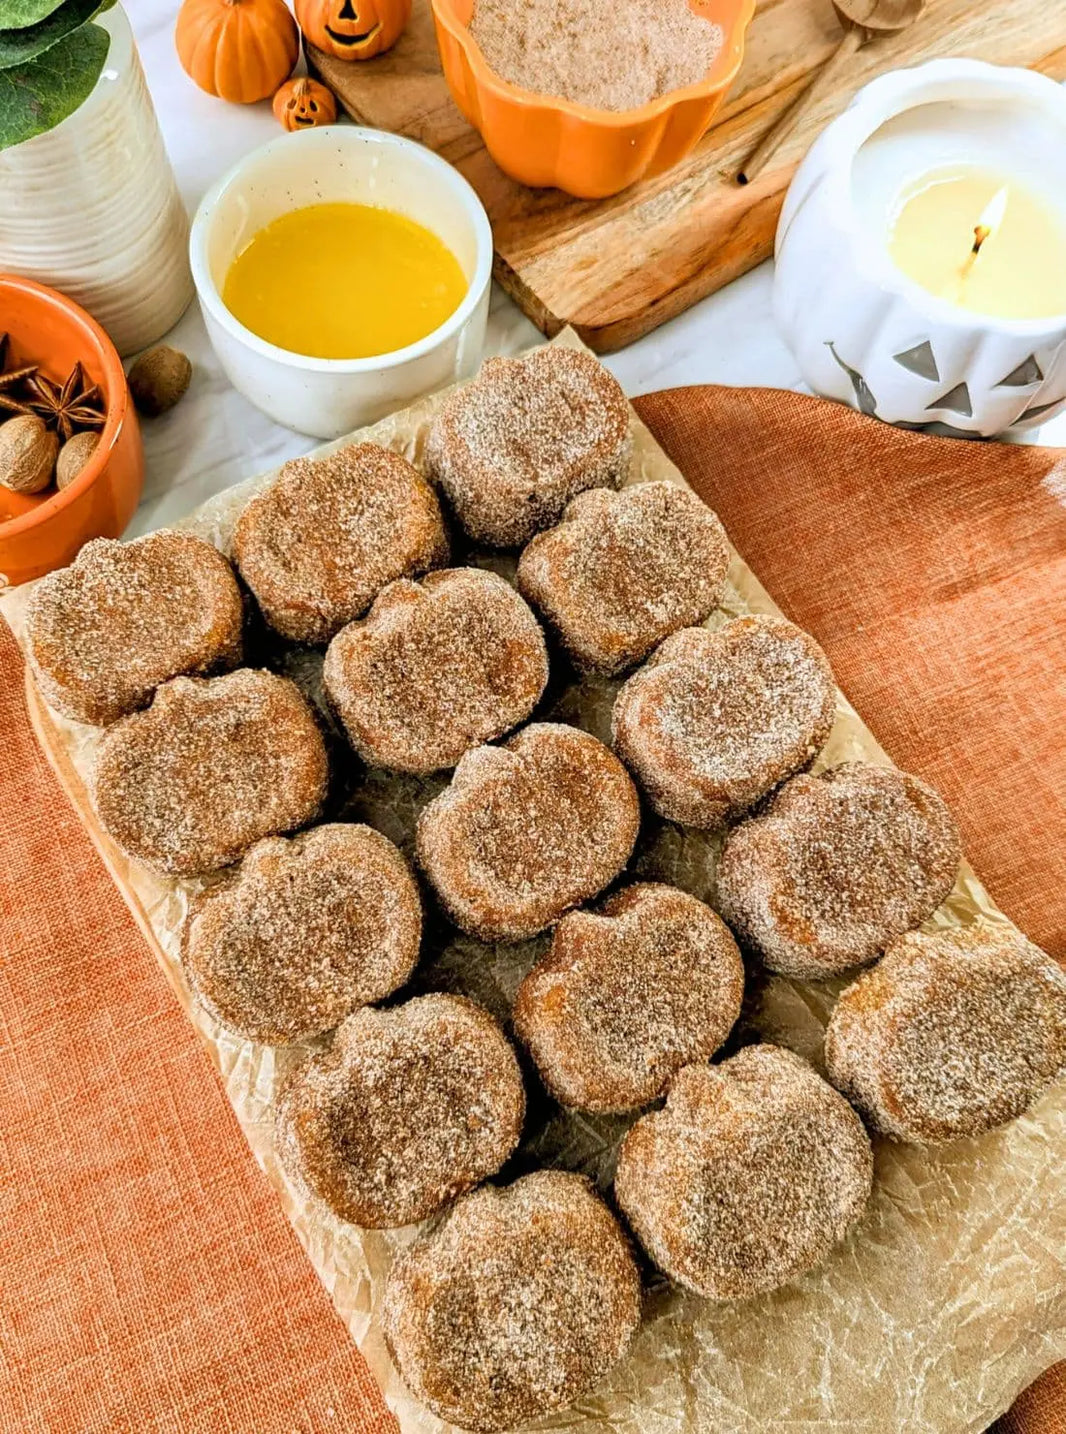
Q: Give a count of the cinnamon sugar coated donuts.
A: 15